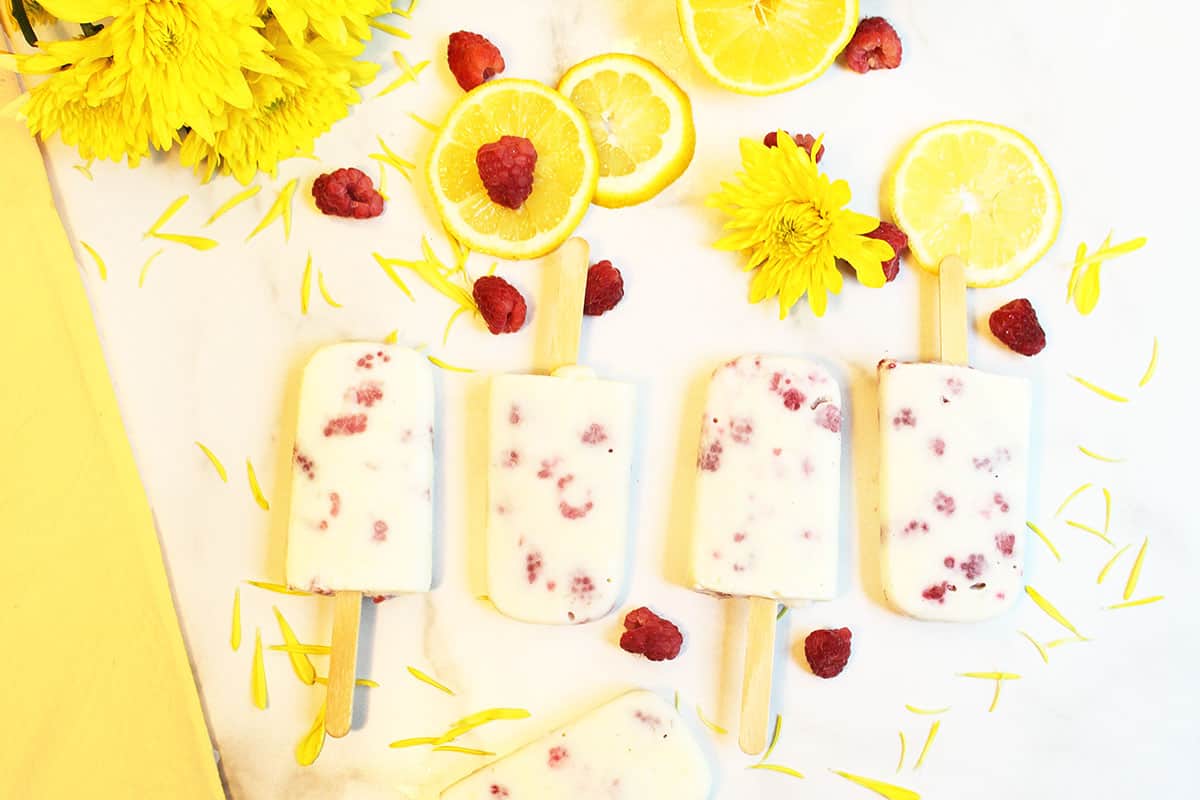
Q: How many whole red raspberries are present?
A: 11